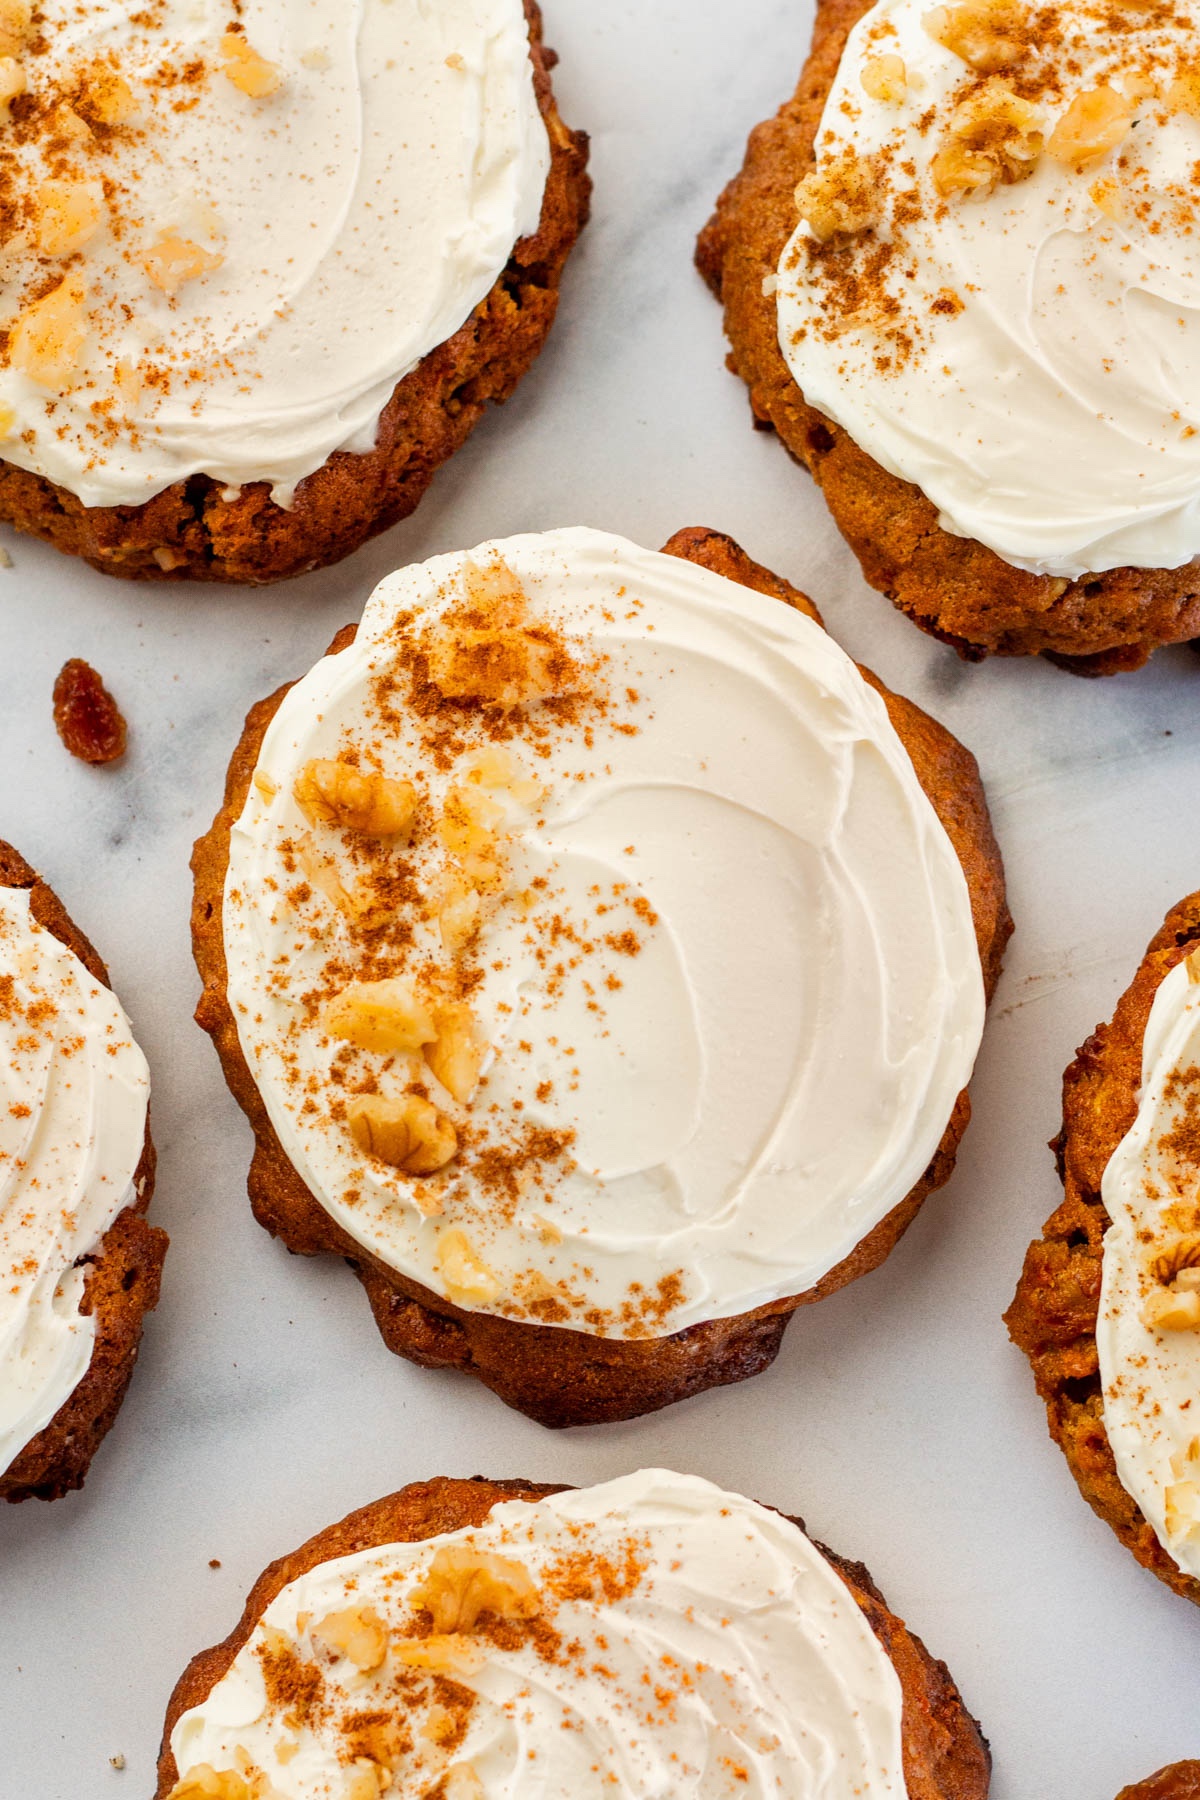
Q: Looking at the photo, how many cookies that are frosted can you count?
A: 6